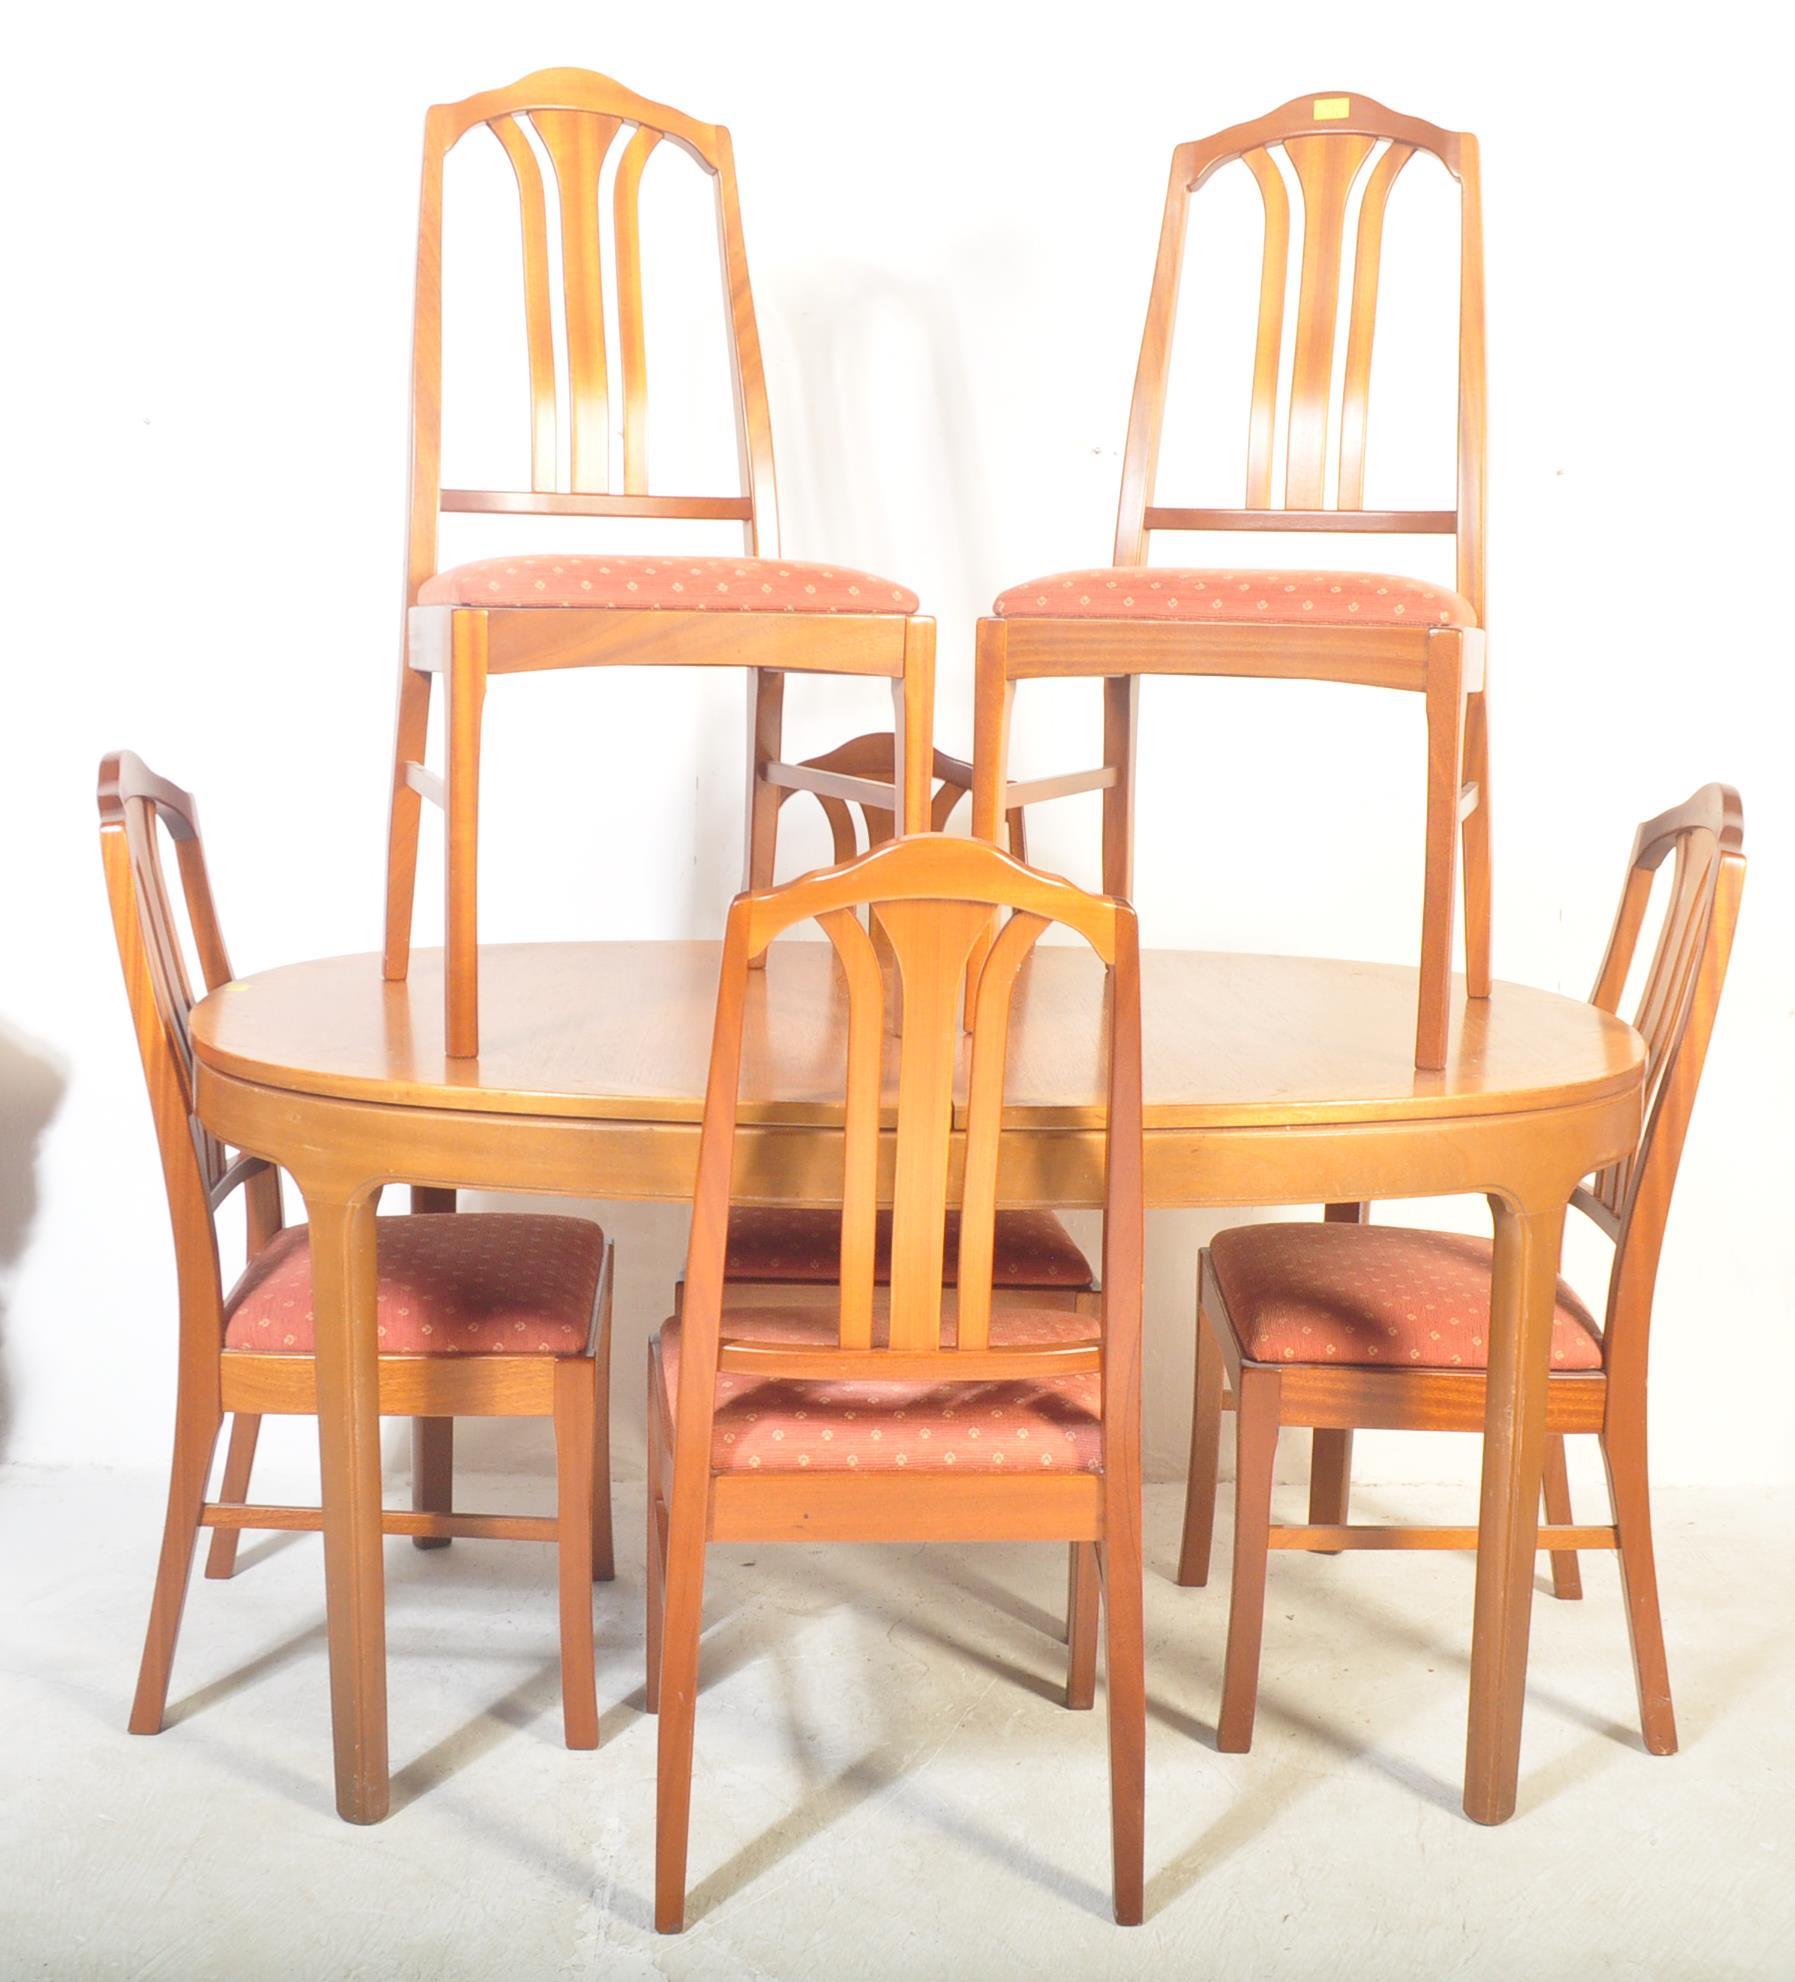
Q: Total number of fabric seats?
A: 6